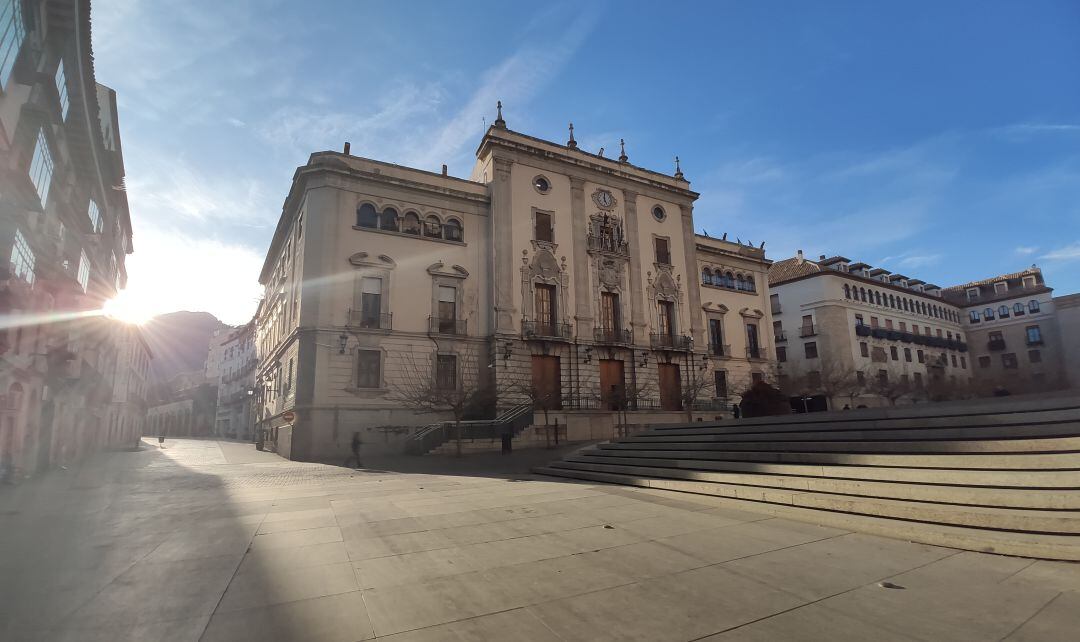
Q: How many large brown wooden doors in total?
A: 3